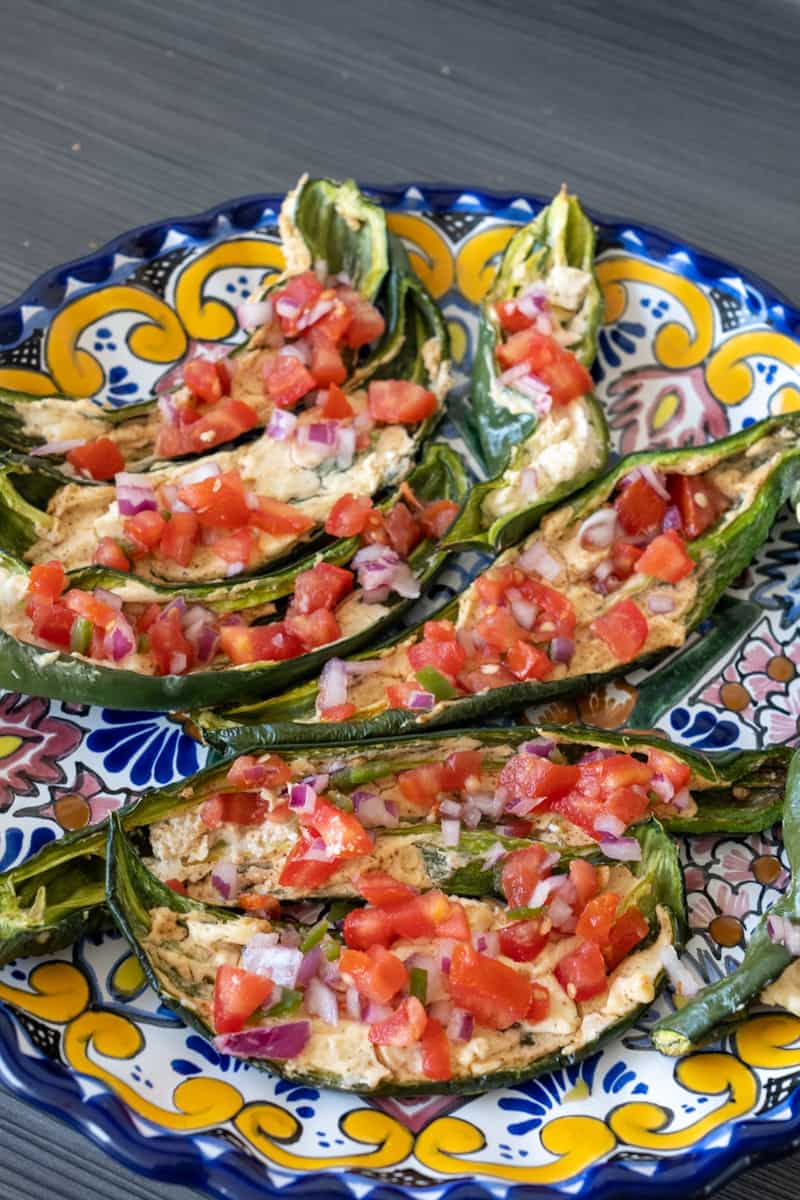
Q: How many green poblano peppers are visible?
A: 8